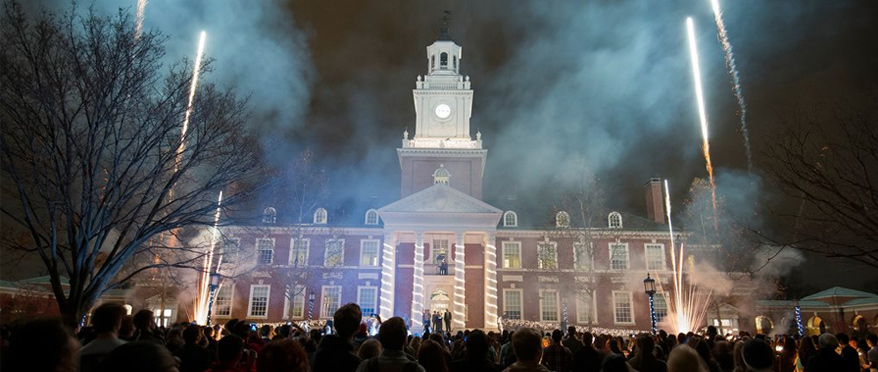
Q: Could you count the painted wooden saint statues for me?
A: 0